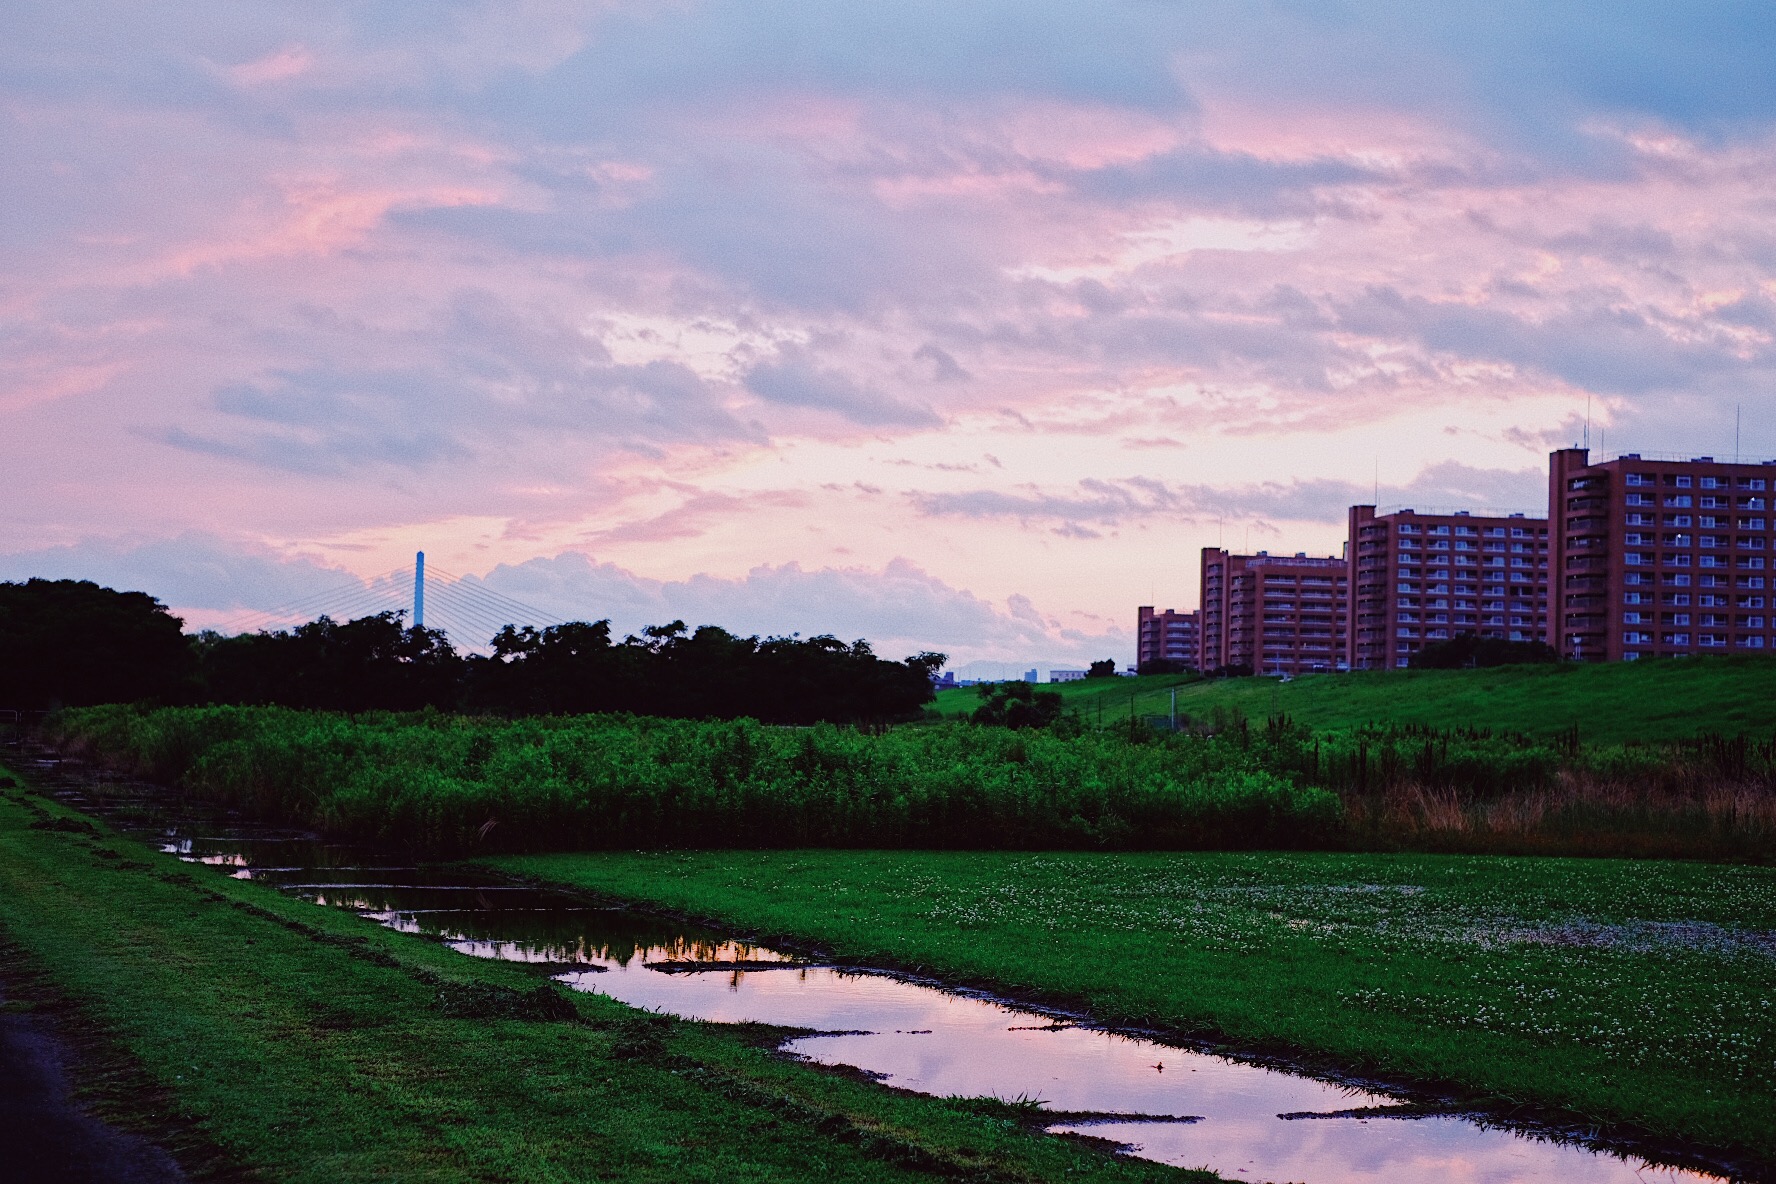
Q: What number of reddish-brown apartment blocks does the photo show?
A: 4